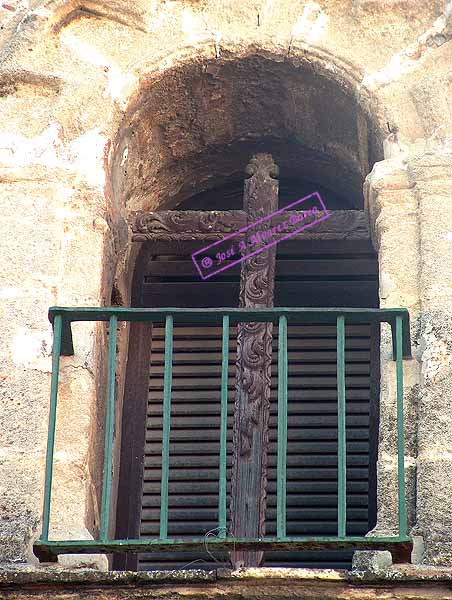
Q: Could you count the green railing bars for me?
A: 7